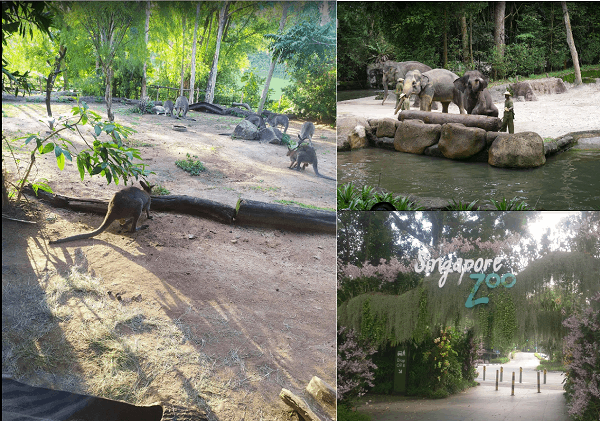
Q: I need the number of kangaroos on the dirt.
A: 7